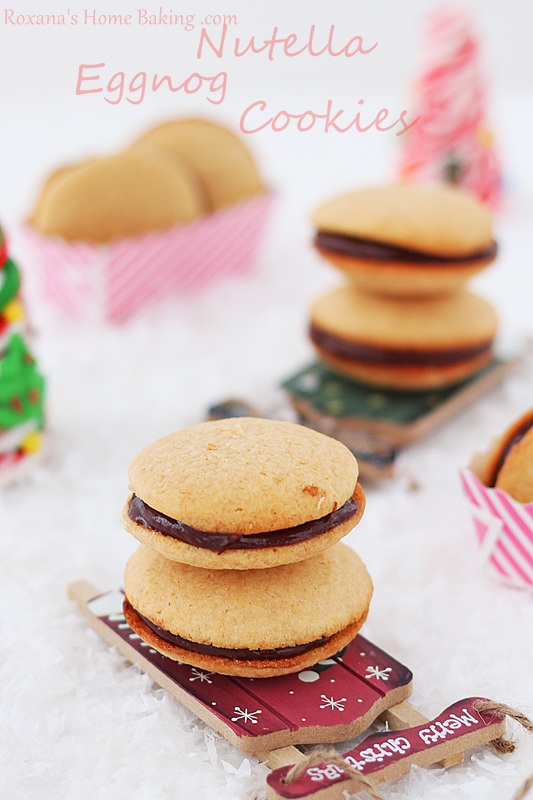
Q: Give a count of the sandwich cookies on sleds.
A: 4